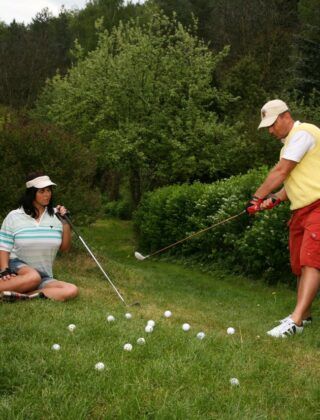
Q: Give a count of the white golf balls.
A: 14